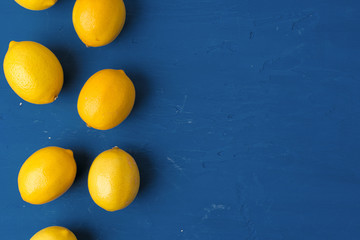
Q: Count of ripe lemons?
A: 7